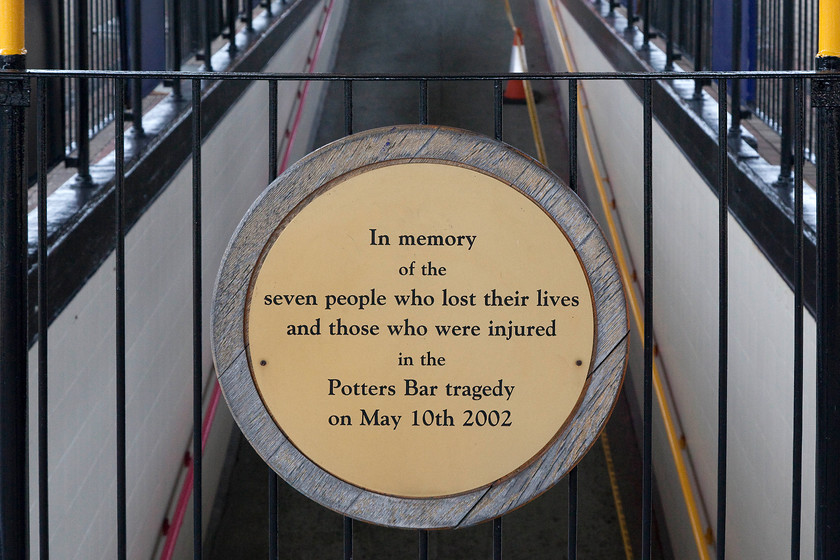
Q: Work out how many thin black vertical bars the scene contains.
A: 11